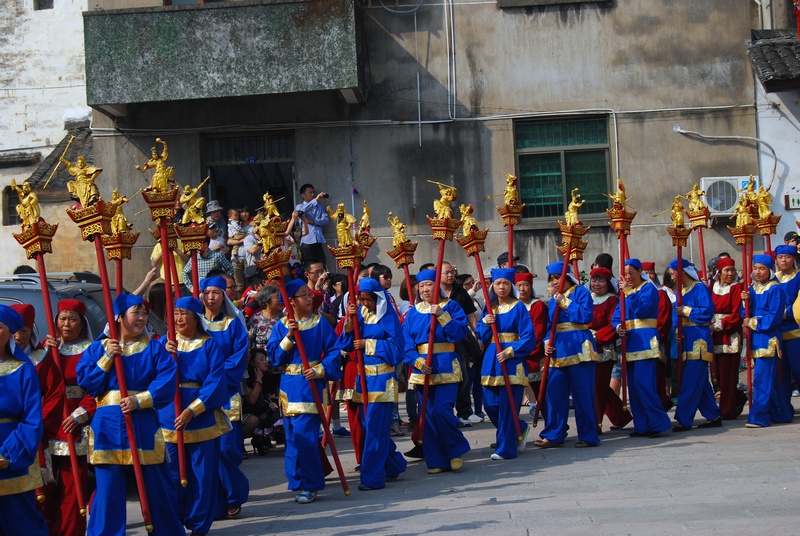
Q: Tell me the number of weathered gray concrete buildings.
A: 1